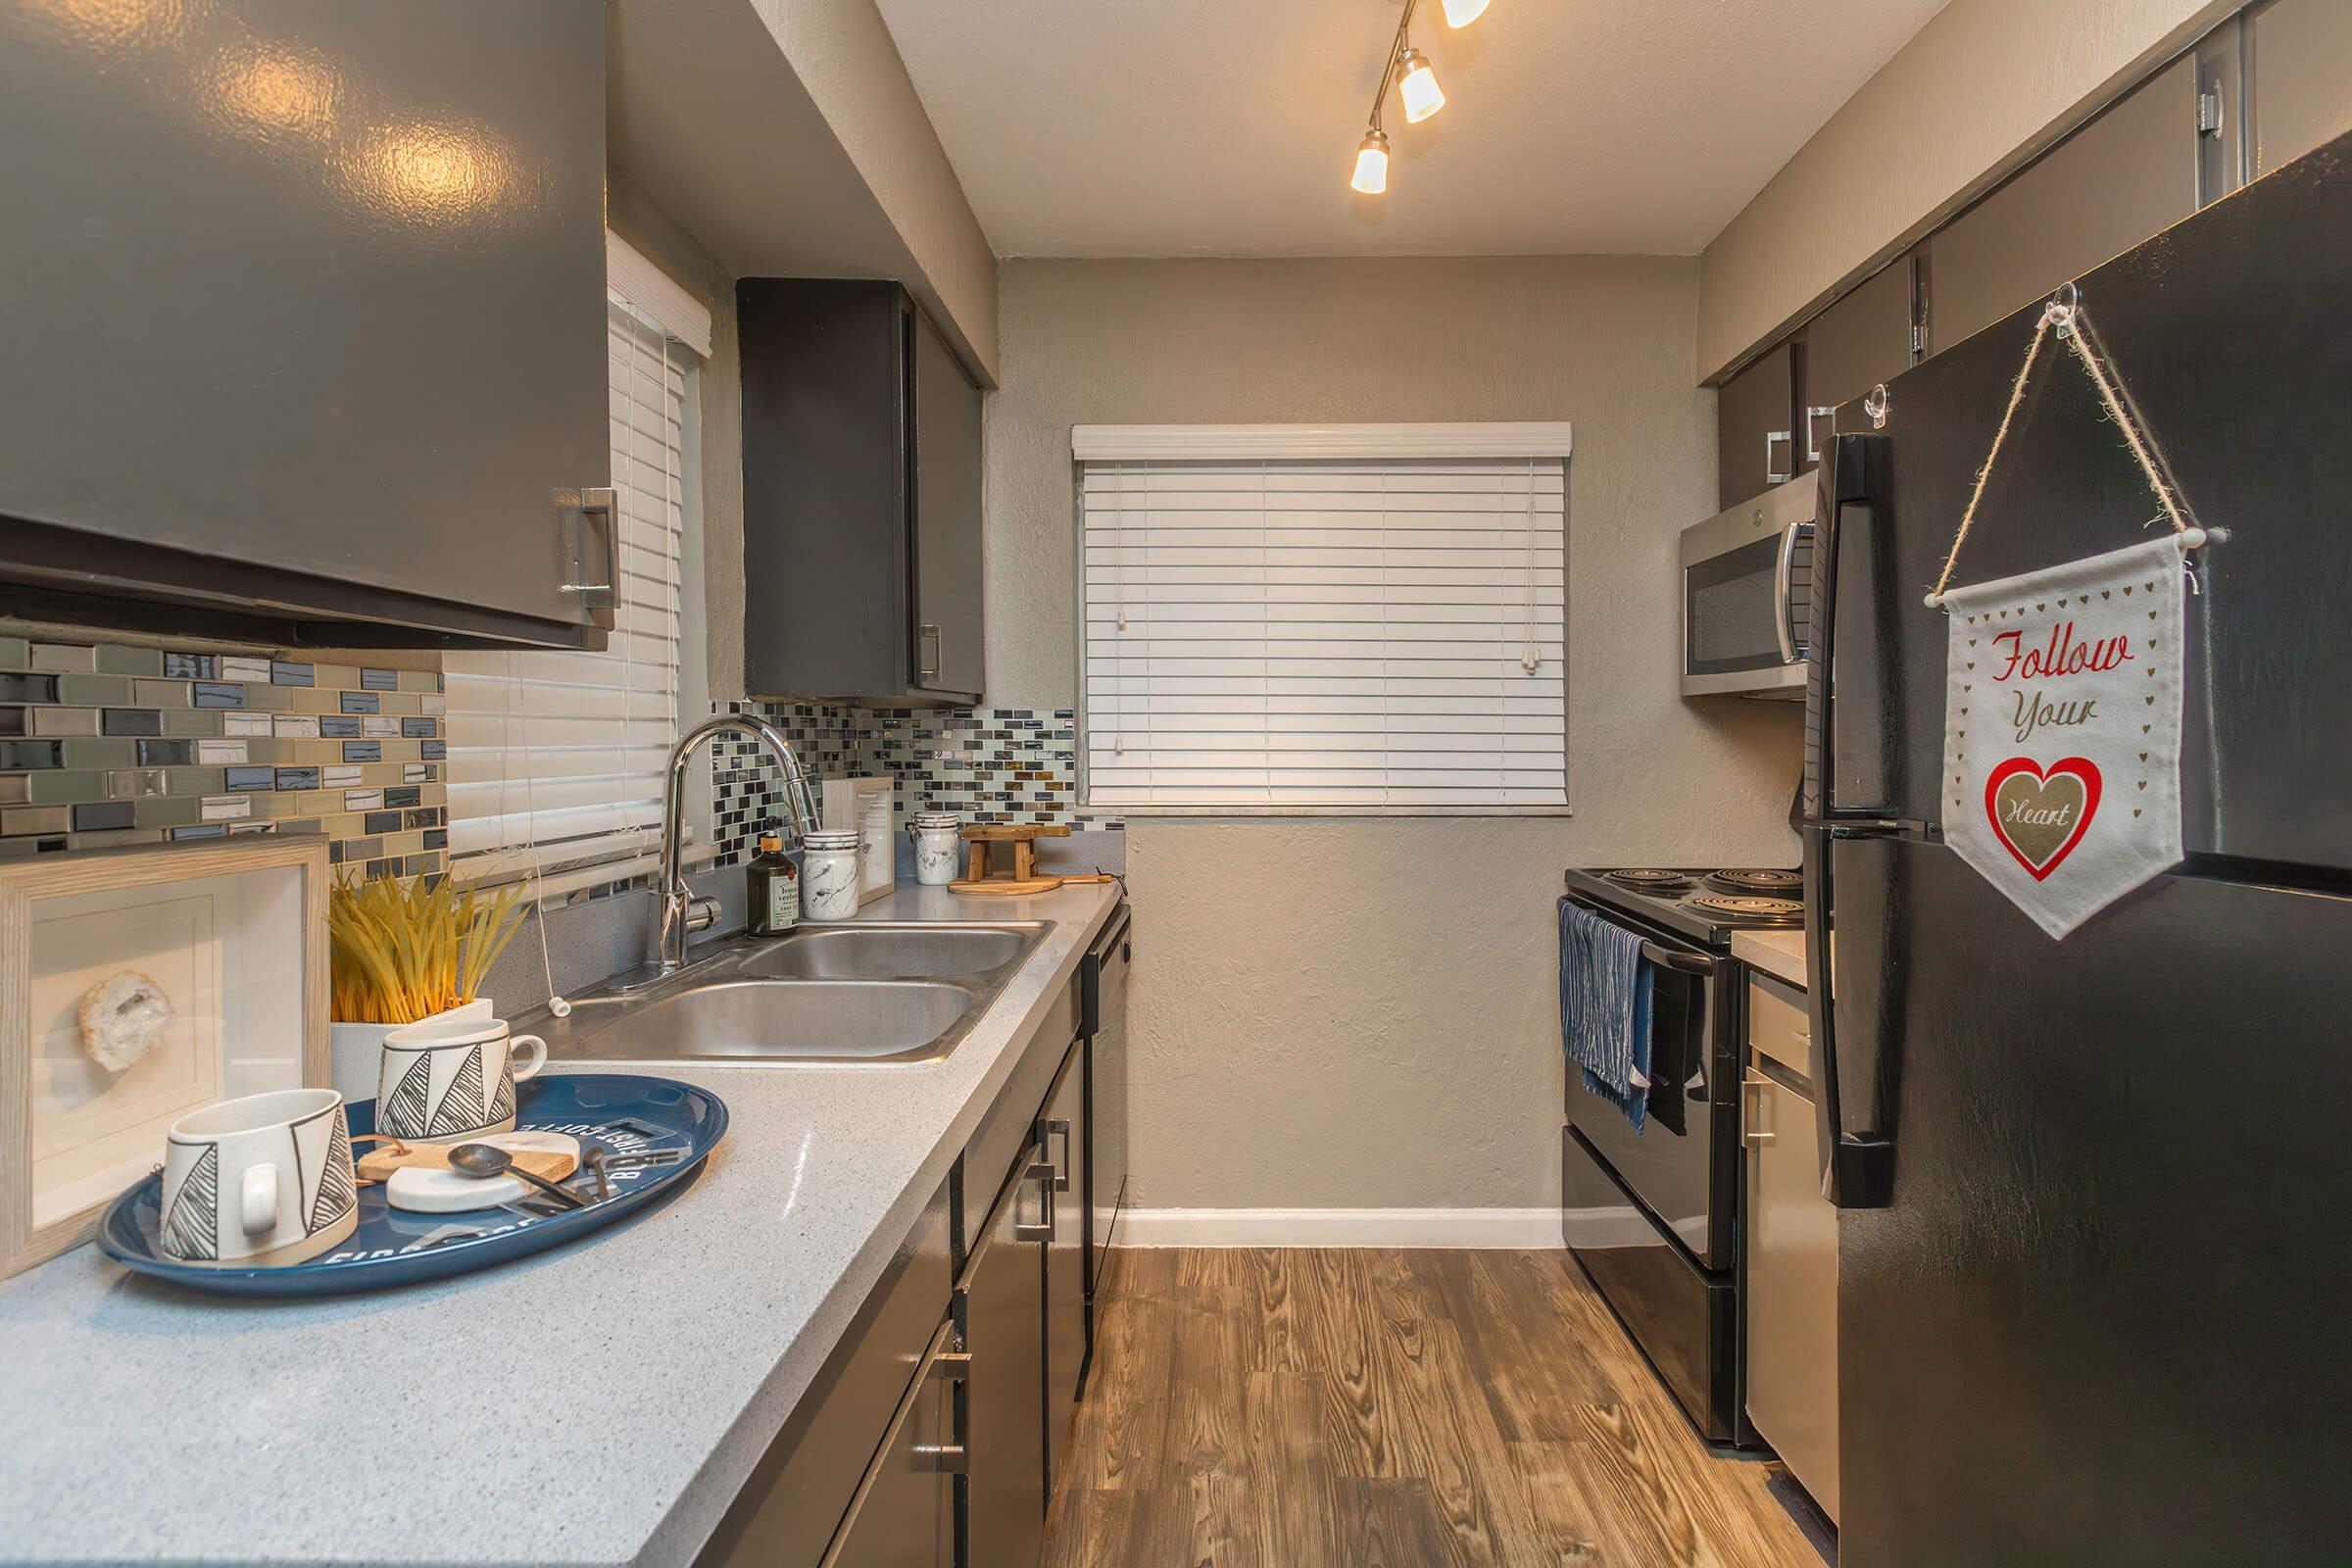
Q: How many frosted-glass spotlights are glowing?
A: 3